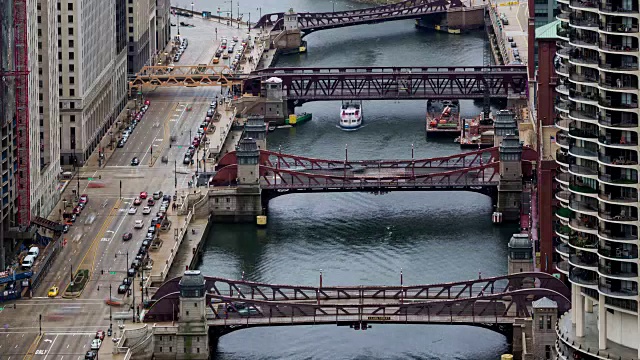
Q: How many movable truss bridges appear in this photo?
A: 4